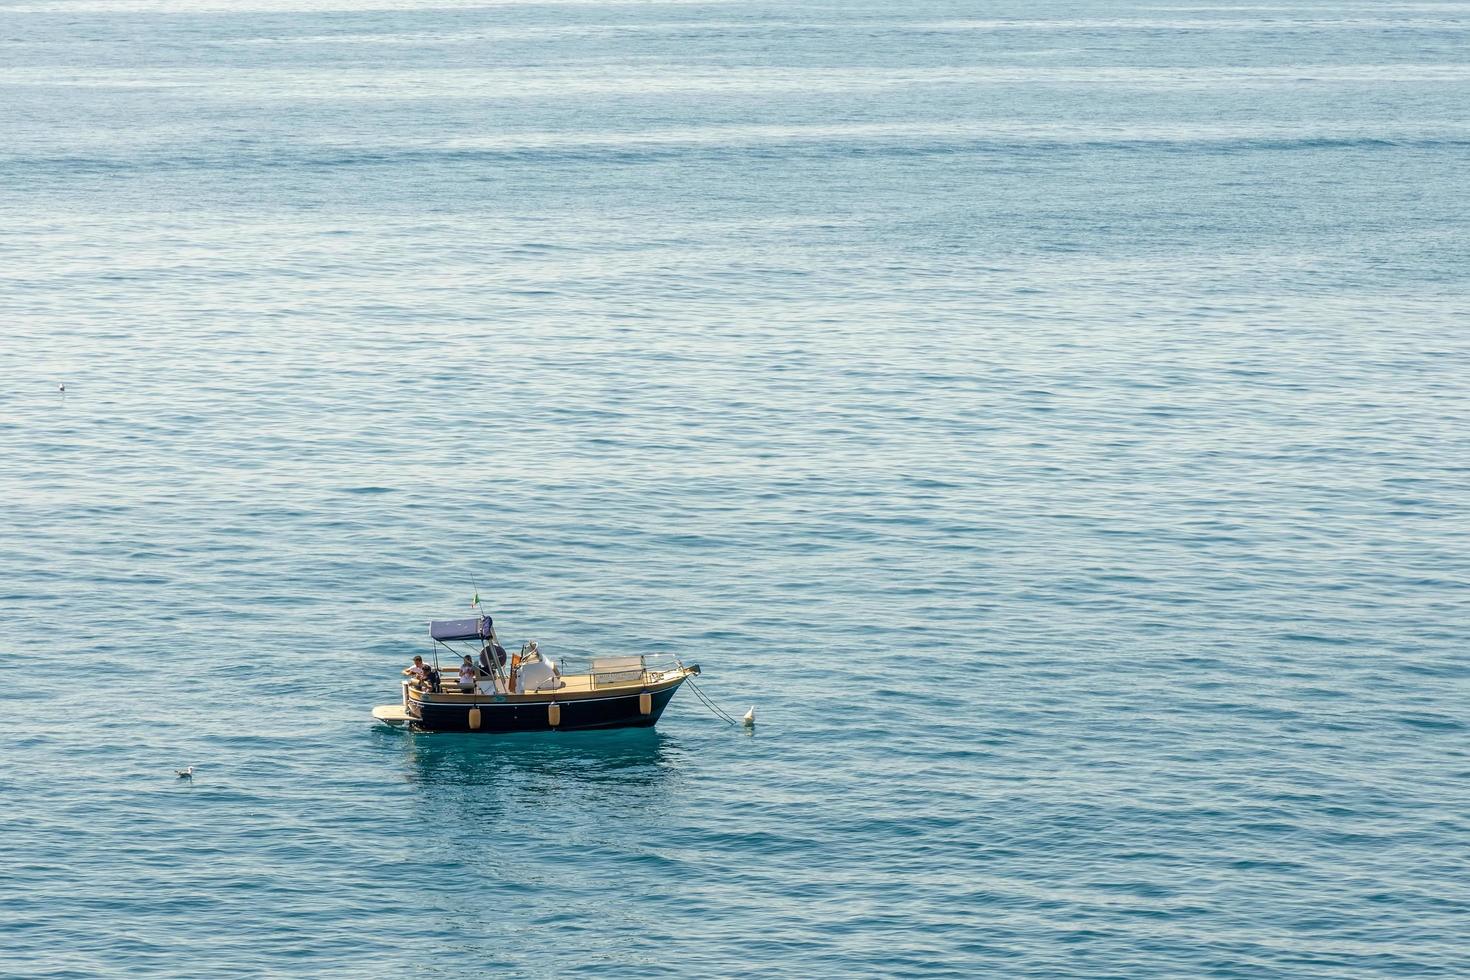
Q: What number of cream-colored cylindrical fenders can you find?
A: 3